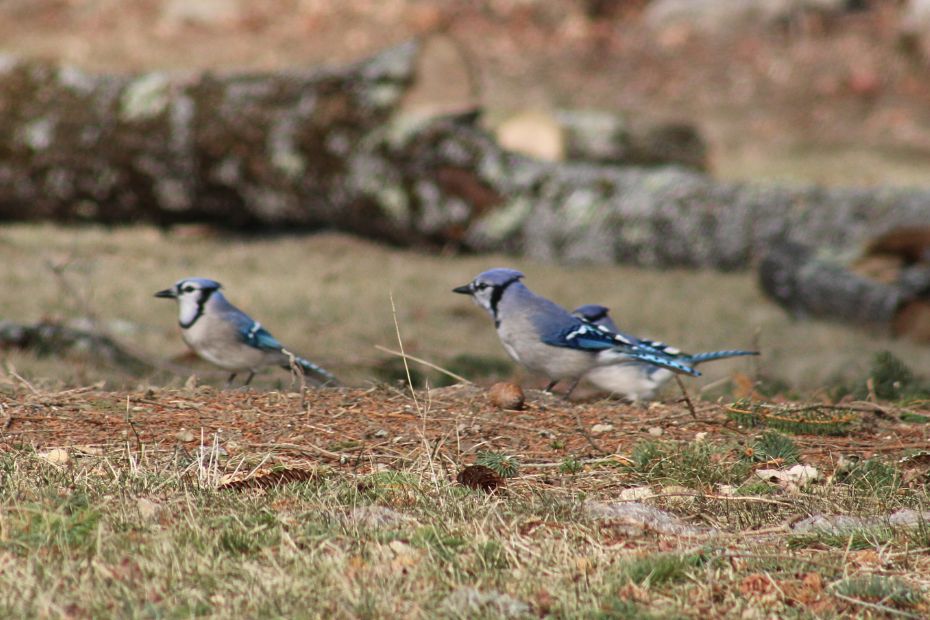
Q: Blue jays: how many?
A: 3